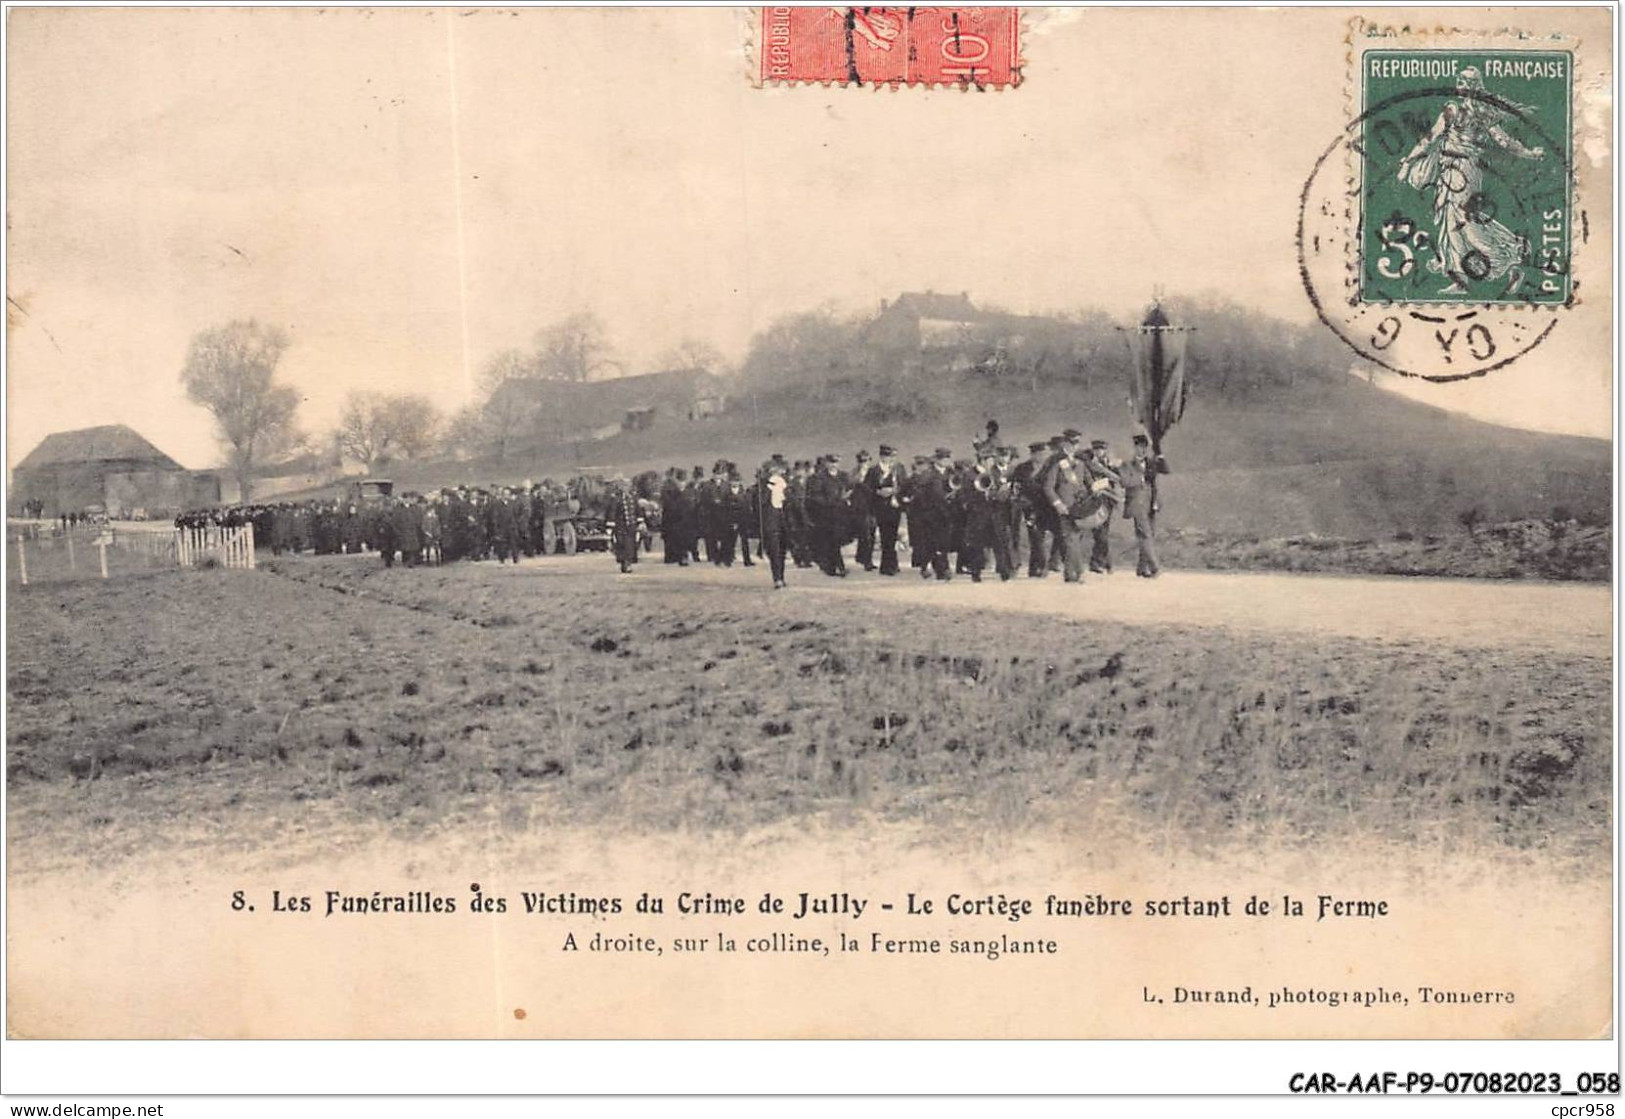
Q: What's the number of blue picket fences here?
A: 0